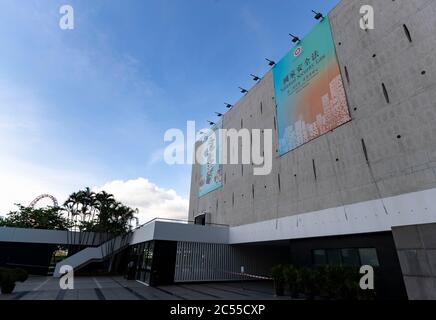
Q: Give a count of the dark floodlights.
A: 8